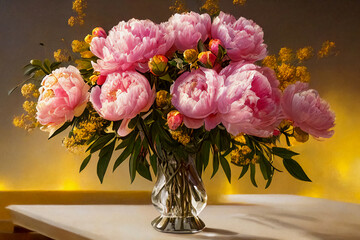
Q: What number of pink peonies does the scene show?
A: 8